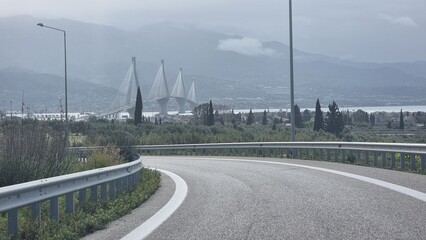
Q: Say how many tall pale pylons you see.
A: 4